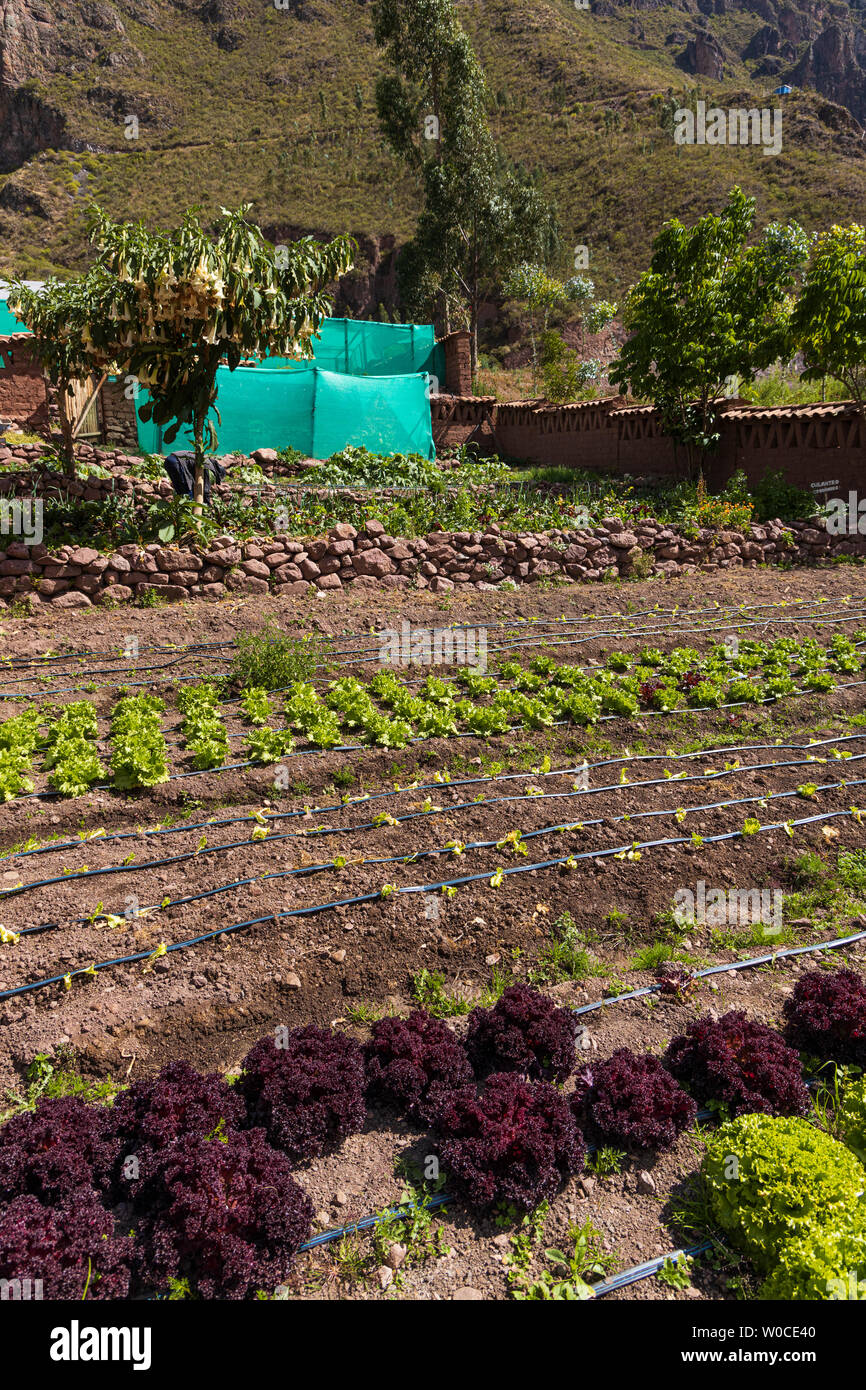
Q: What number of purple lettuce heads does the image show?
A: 11